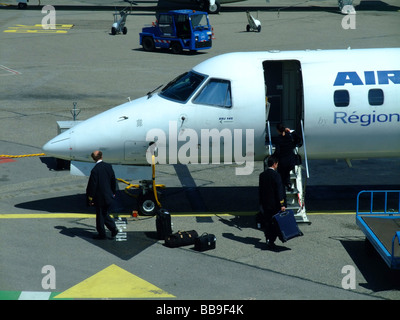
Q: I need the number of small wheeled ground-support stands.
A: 2